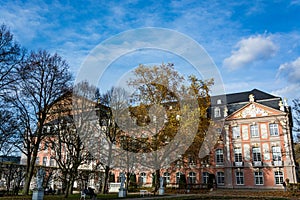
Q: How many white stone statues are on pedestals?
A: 3